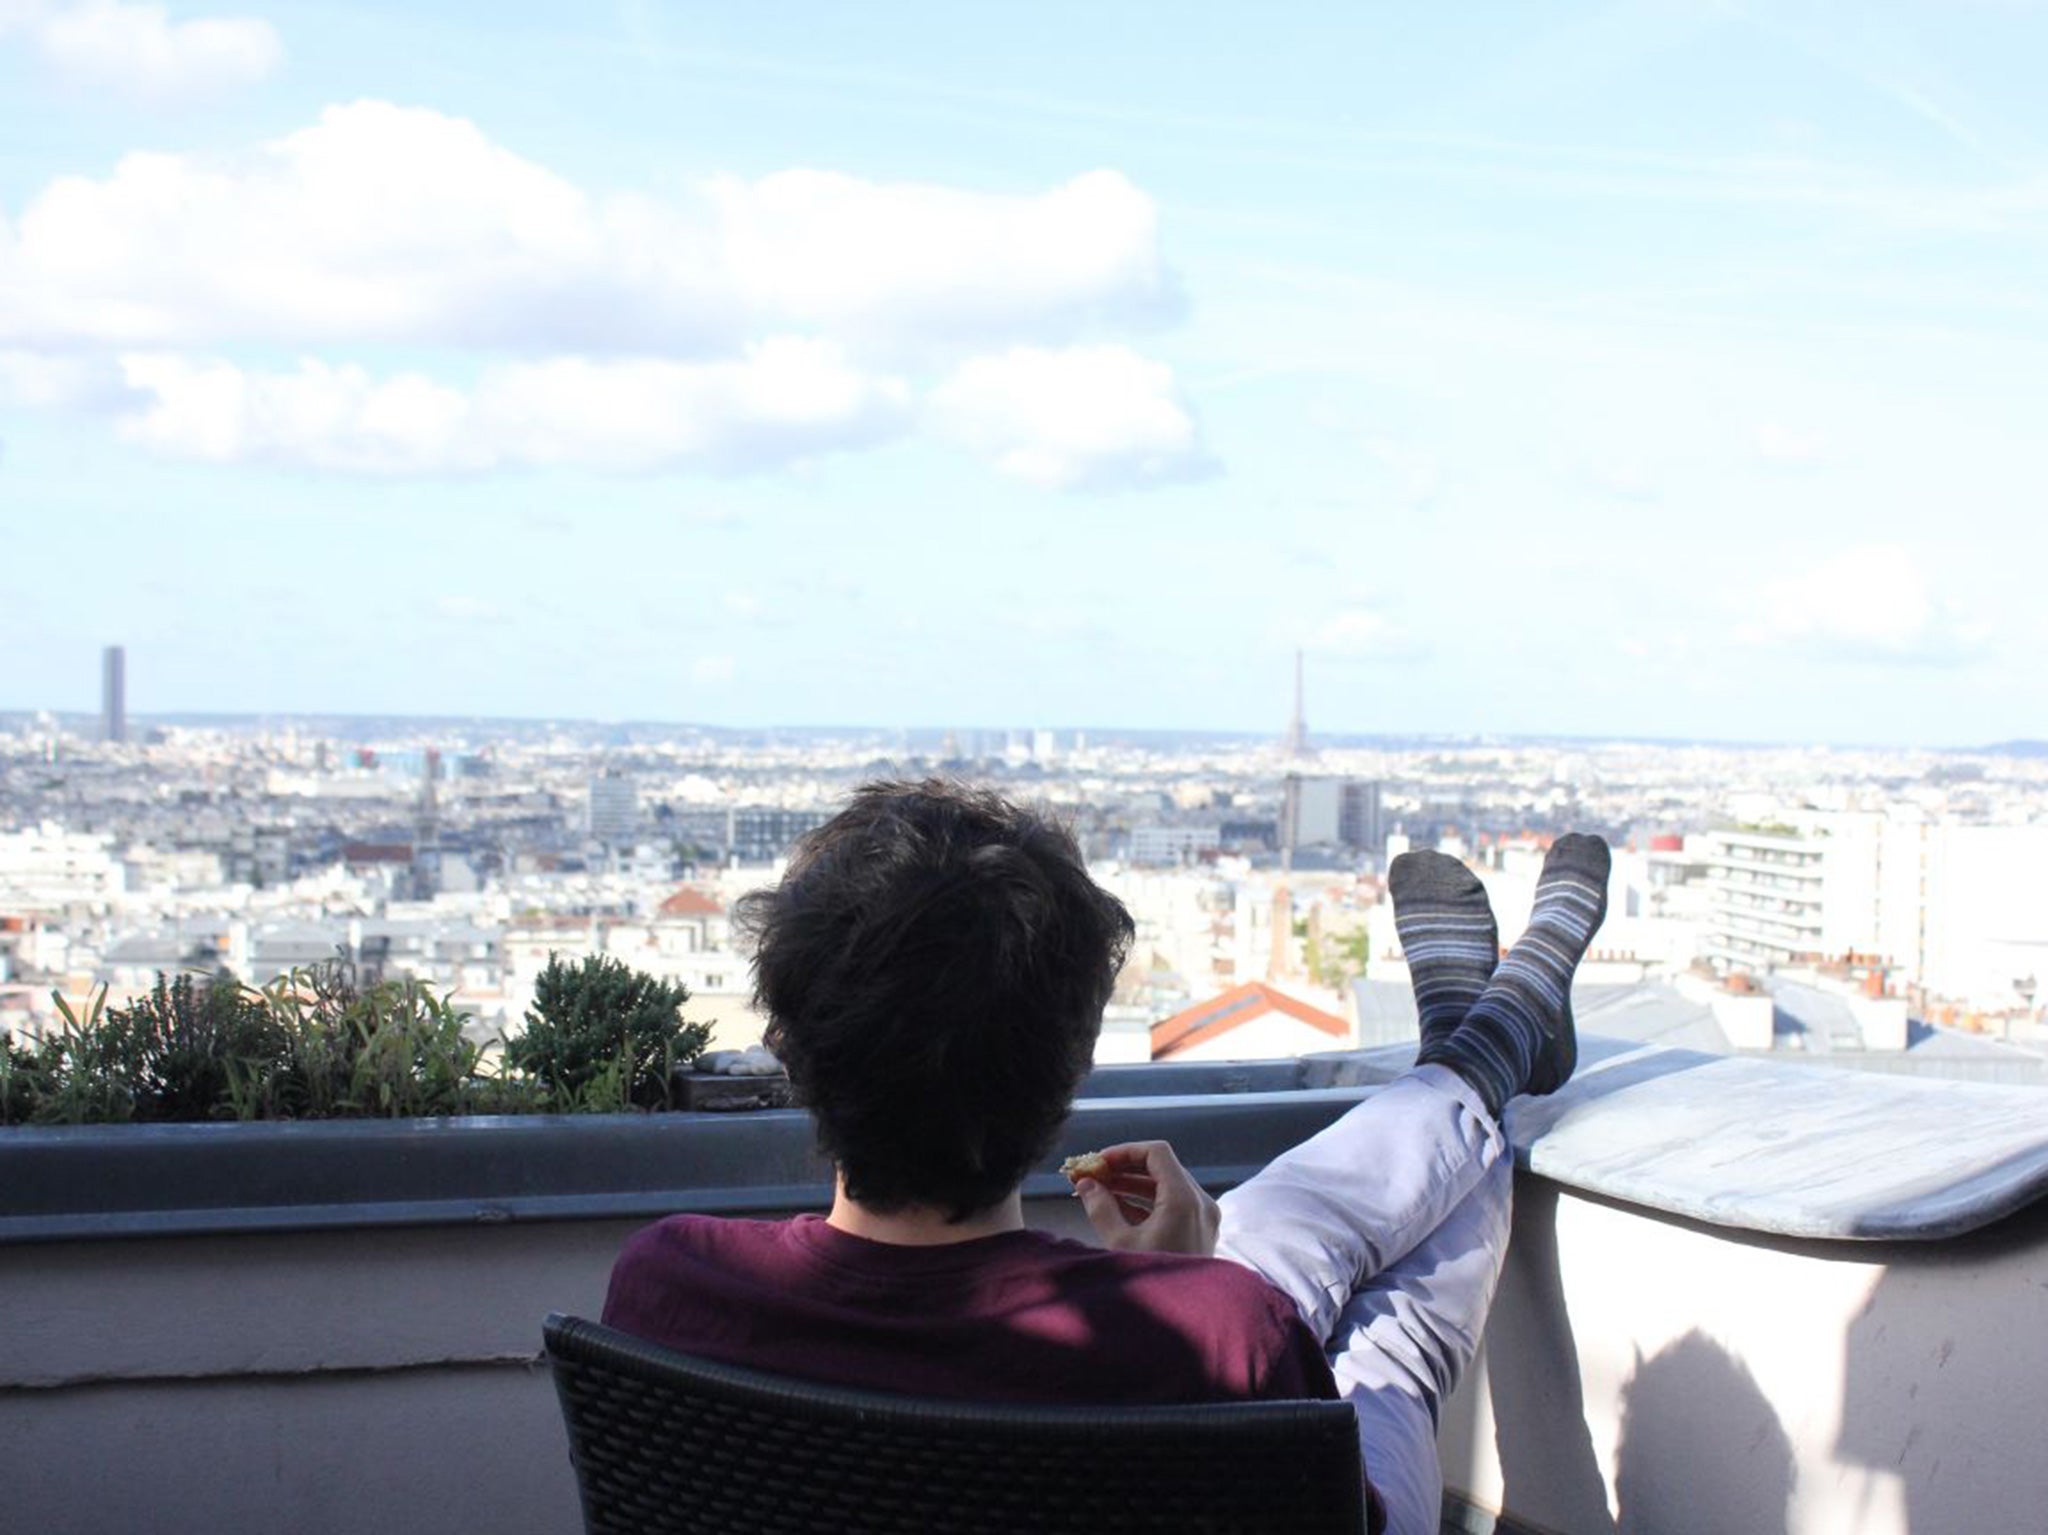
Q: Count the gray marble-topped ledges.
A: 1